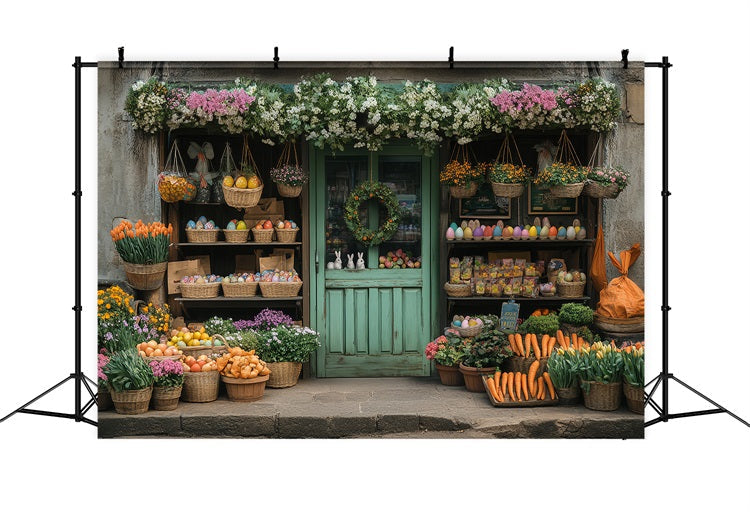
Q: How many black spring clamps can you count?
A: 4